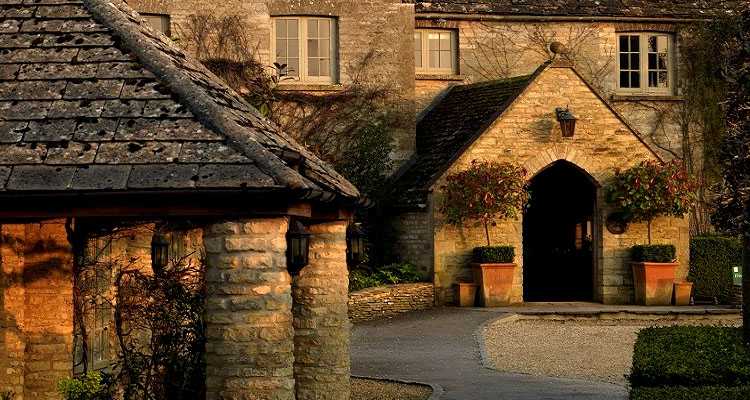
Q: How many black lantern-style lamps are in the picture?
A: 4